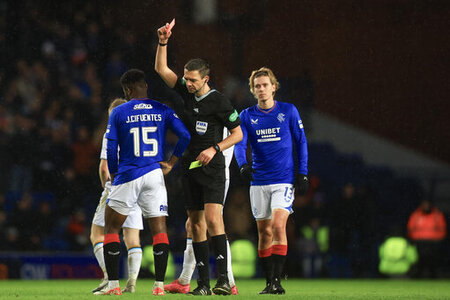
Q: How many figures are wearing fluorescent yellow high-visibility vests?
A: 4